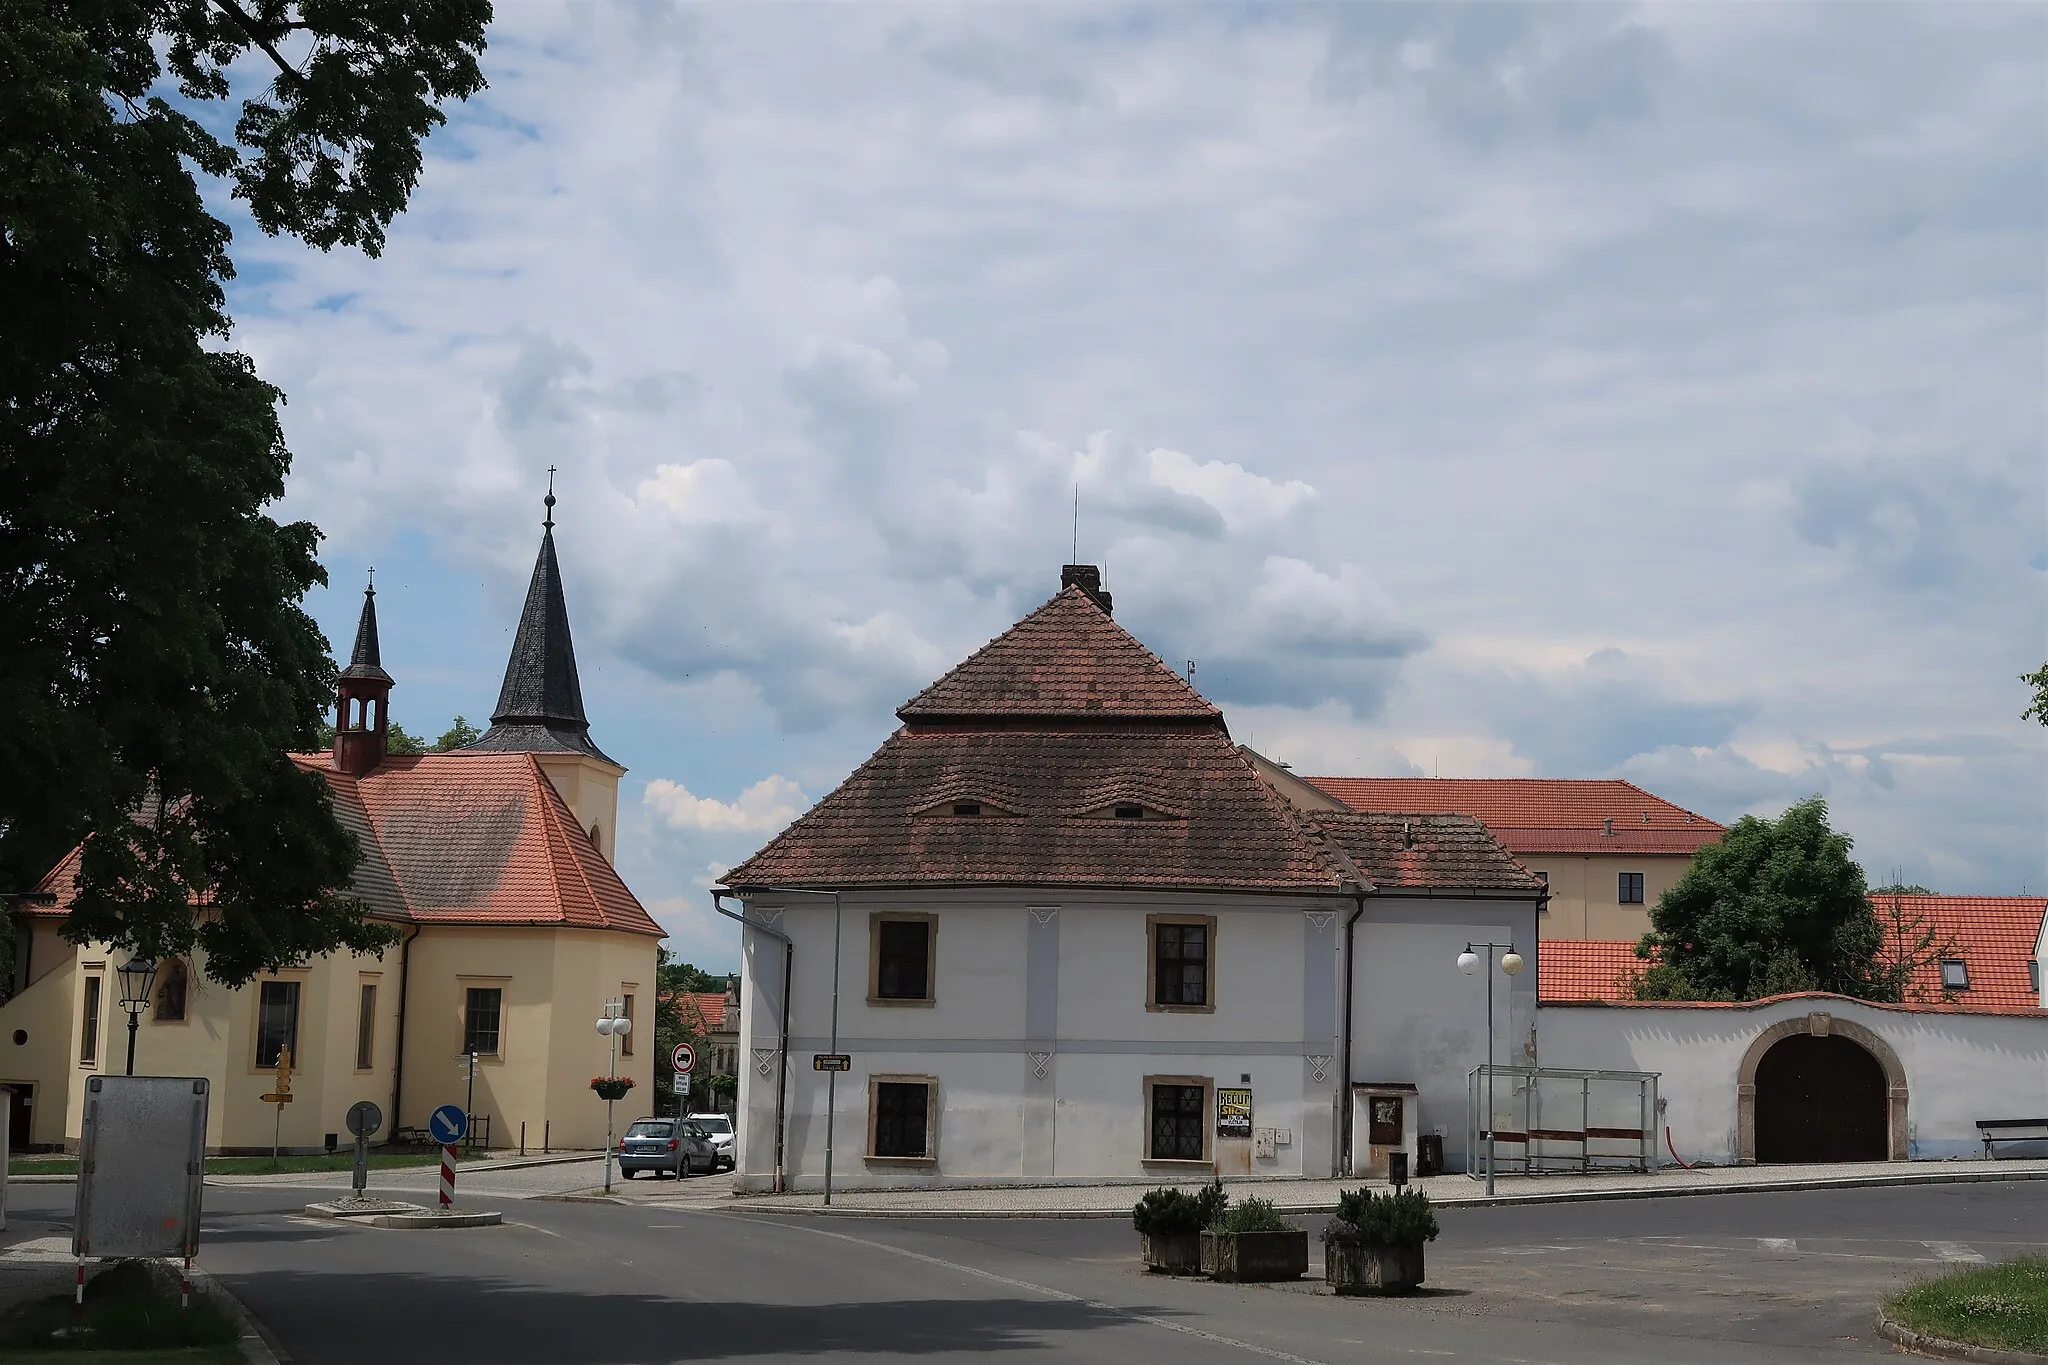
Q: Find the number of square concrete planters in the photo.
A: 3